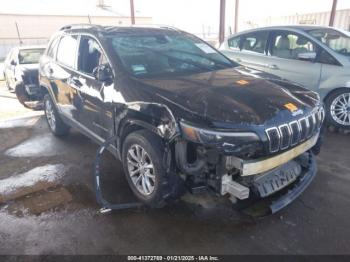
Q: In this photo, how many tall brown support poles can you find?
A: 4